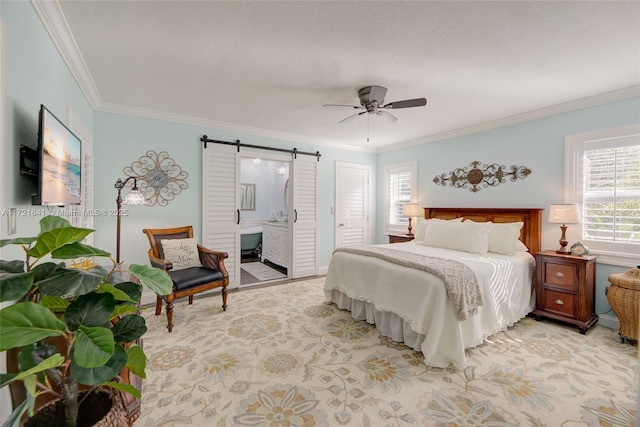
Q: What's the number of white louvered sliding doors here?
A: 2